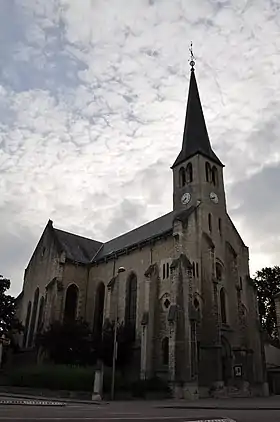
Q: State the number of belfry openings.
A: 4